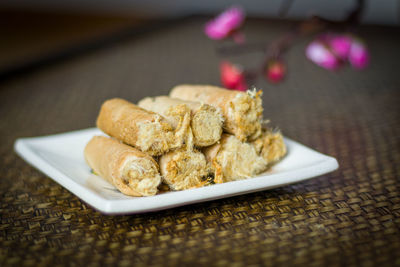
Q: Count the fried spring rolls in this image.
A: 7